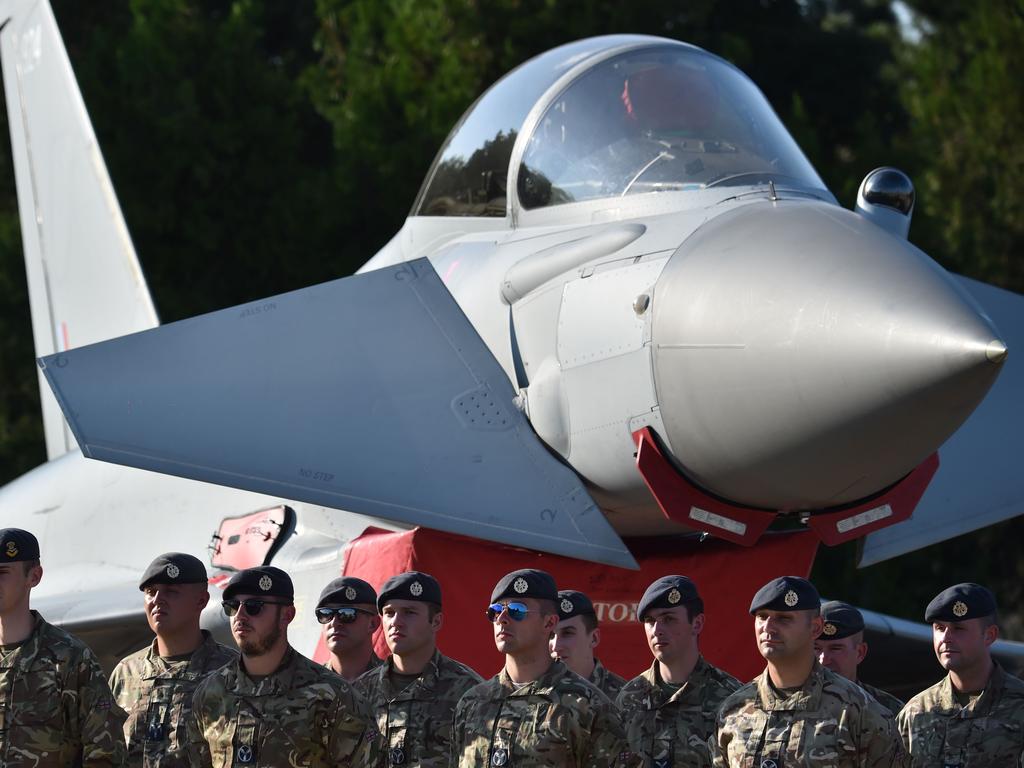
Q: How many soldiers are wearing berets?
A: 11